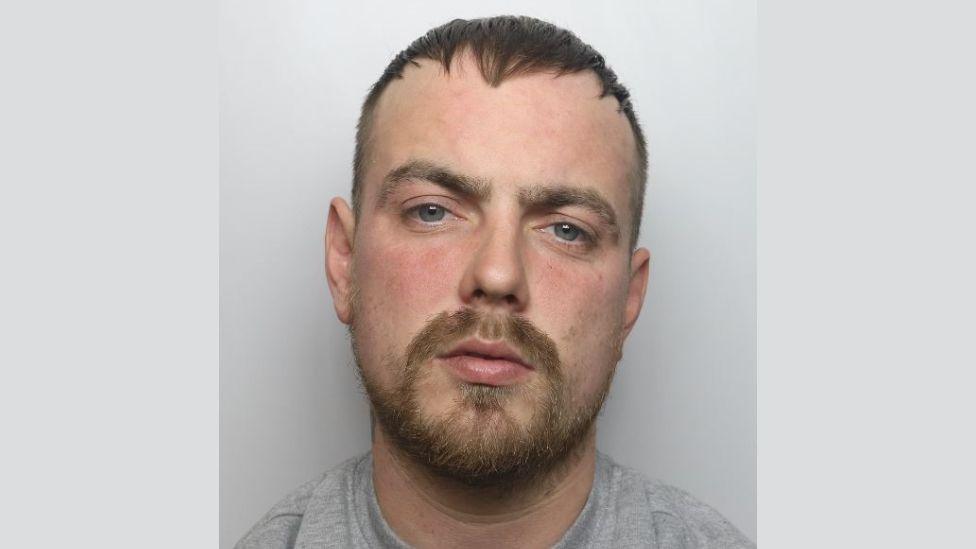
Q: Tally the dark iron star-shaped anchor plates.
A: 0